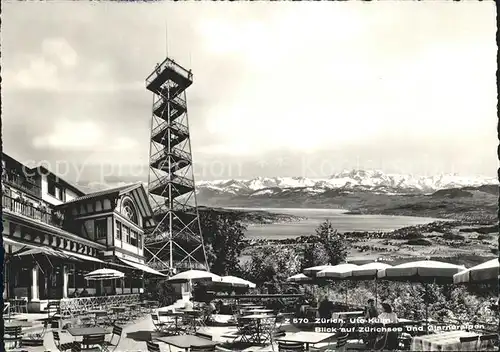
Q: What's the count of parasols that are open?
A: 9